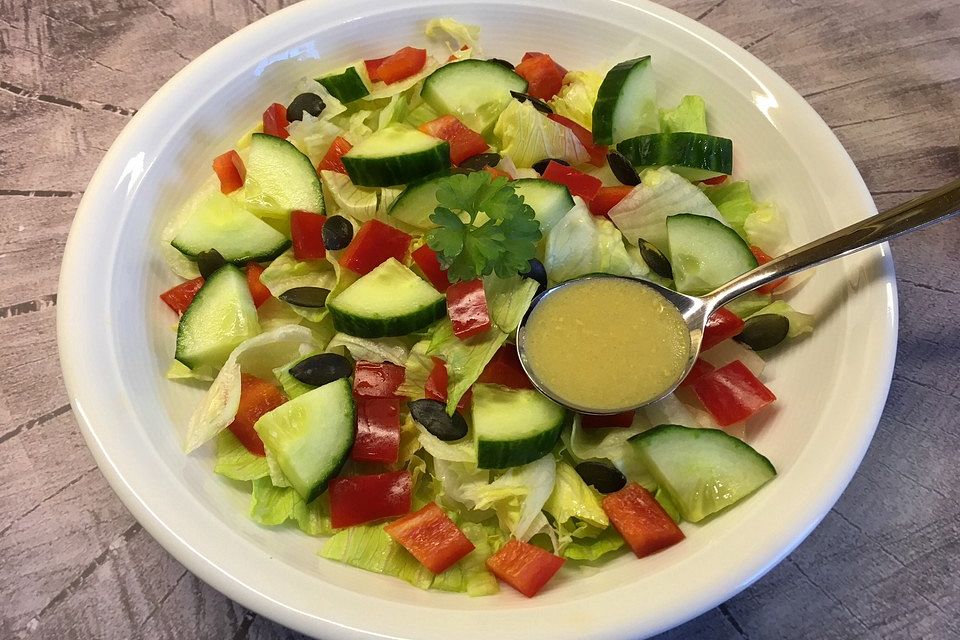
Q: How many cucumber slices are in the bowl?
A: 15